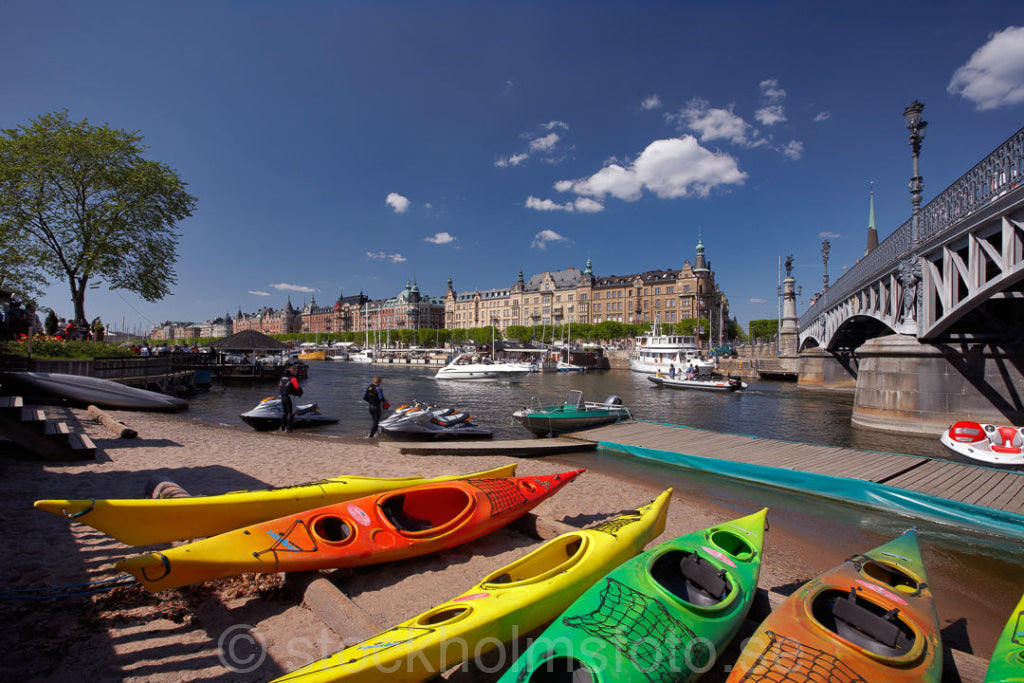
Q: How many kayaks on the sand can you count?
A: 6